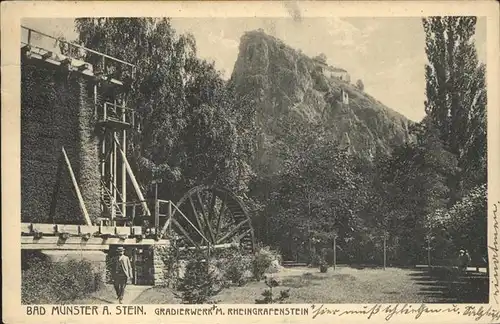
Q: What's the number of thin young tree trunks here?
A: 3